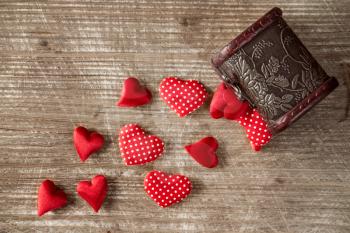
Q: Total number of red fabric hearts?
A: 10